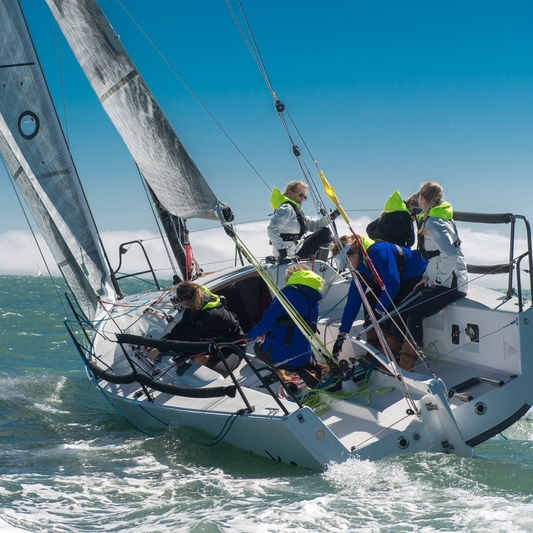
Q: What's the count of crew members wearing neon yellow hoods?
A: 6